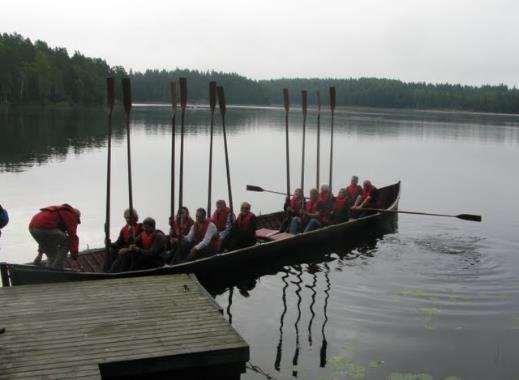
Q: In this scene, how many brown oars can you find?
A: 12